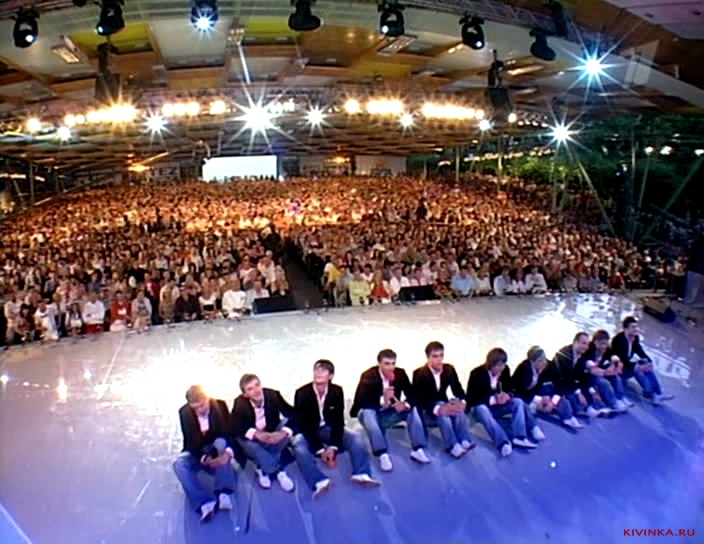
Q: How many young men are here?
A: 10